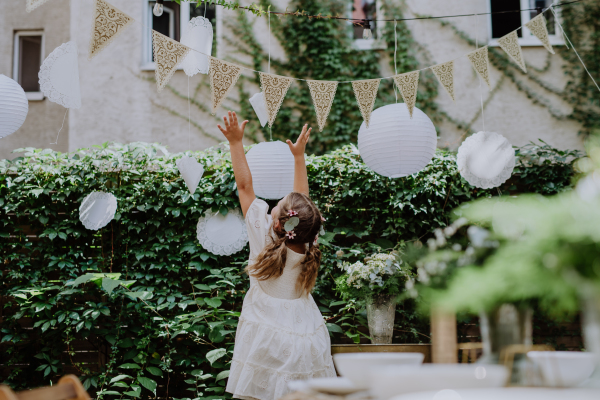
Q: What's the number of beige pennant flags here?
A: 12